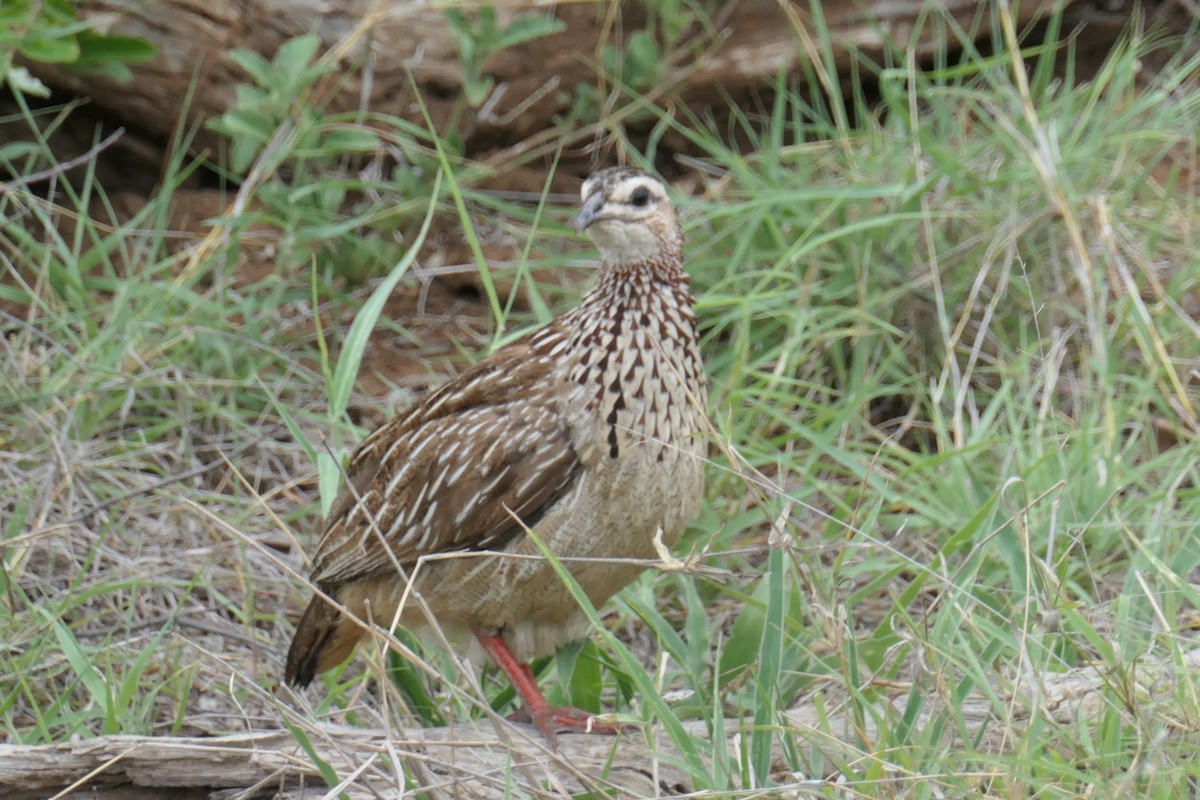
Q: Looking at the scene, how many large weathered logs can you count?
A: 2